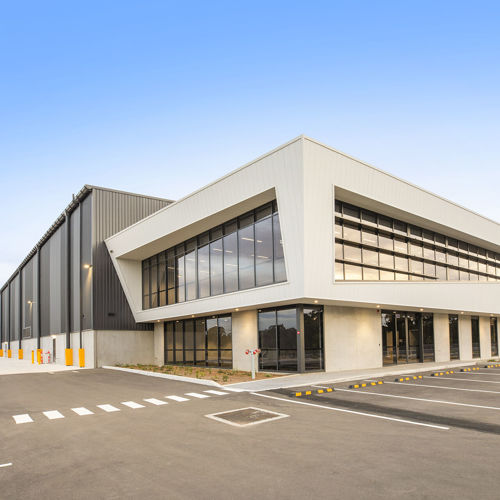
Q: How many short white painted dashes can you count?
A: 9